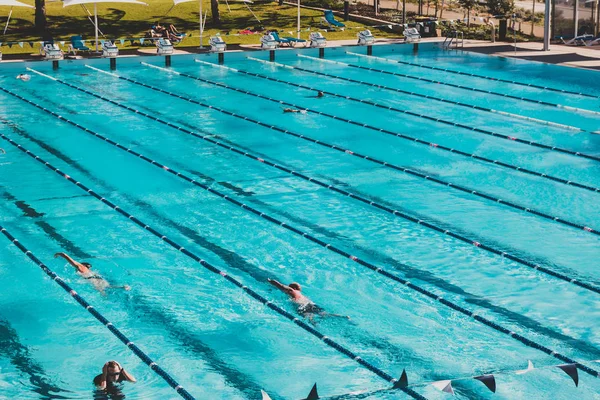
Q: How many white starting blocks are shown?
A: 8